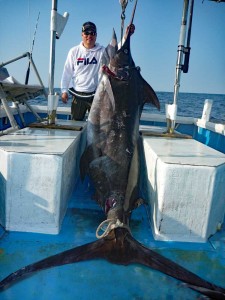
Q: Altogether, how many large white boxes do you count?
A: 2